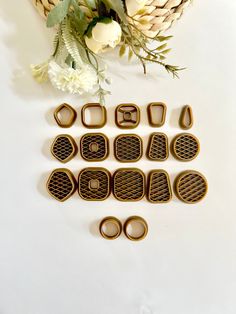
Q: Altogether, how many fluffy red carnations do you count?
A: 0